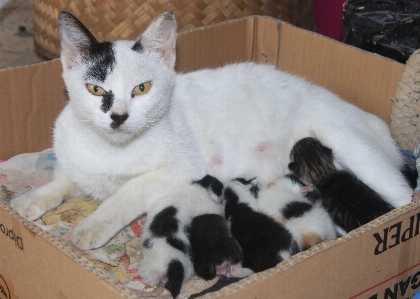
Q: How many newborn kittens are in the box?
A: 5